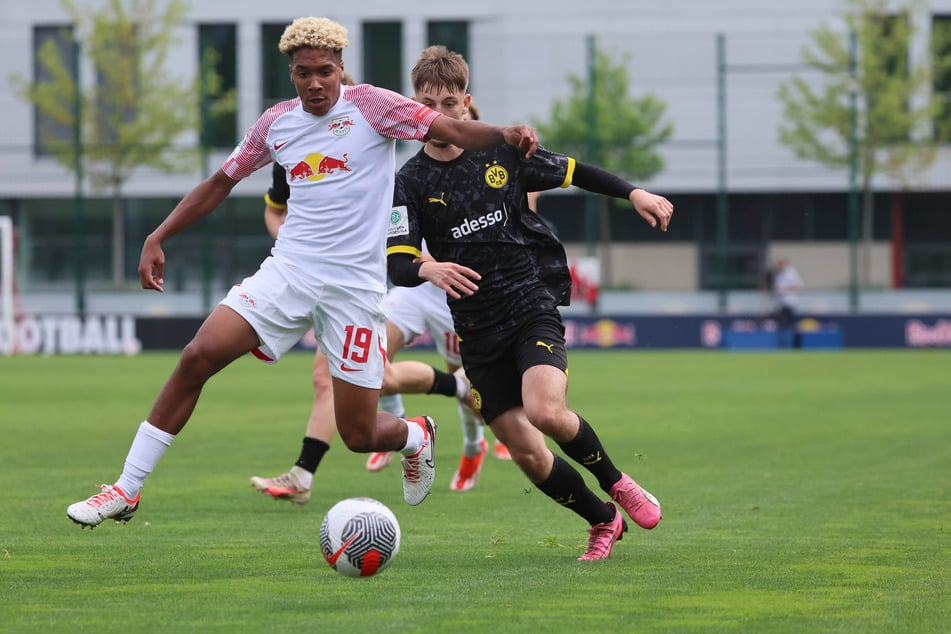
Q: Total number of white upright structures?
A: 1